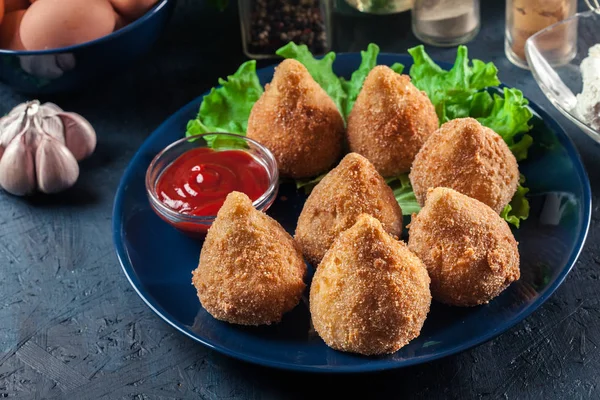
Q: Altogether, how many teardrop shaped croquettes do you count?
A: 7